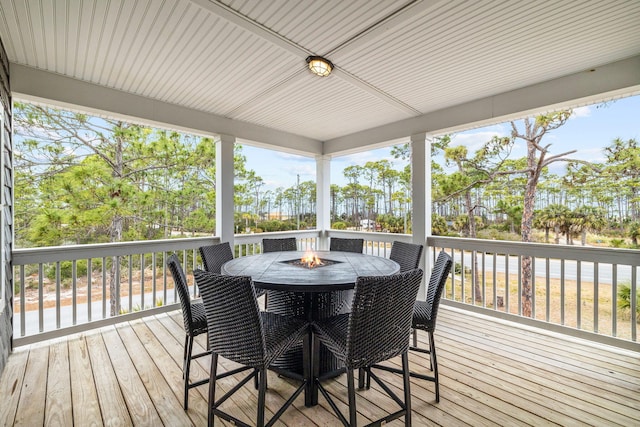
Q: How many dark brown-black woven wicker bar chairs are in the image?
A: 8